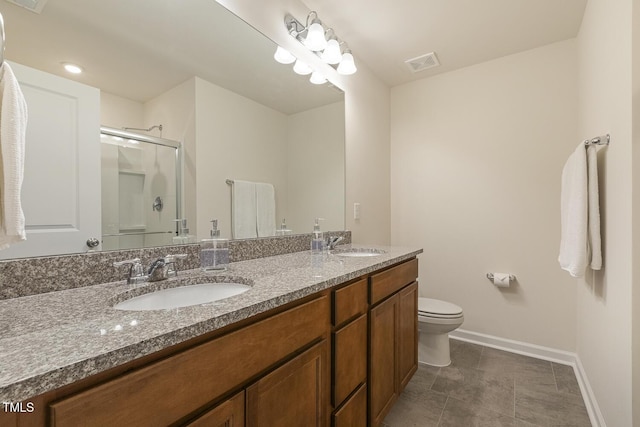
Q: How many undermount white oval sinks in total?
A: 2